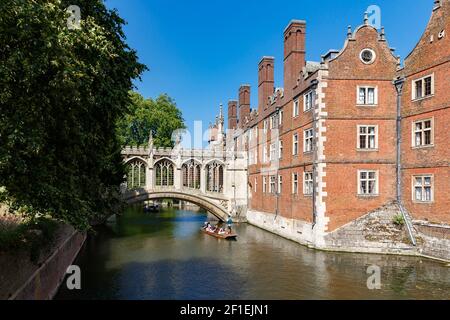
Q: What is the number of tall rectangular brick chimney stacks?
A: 4